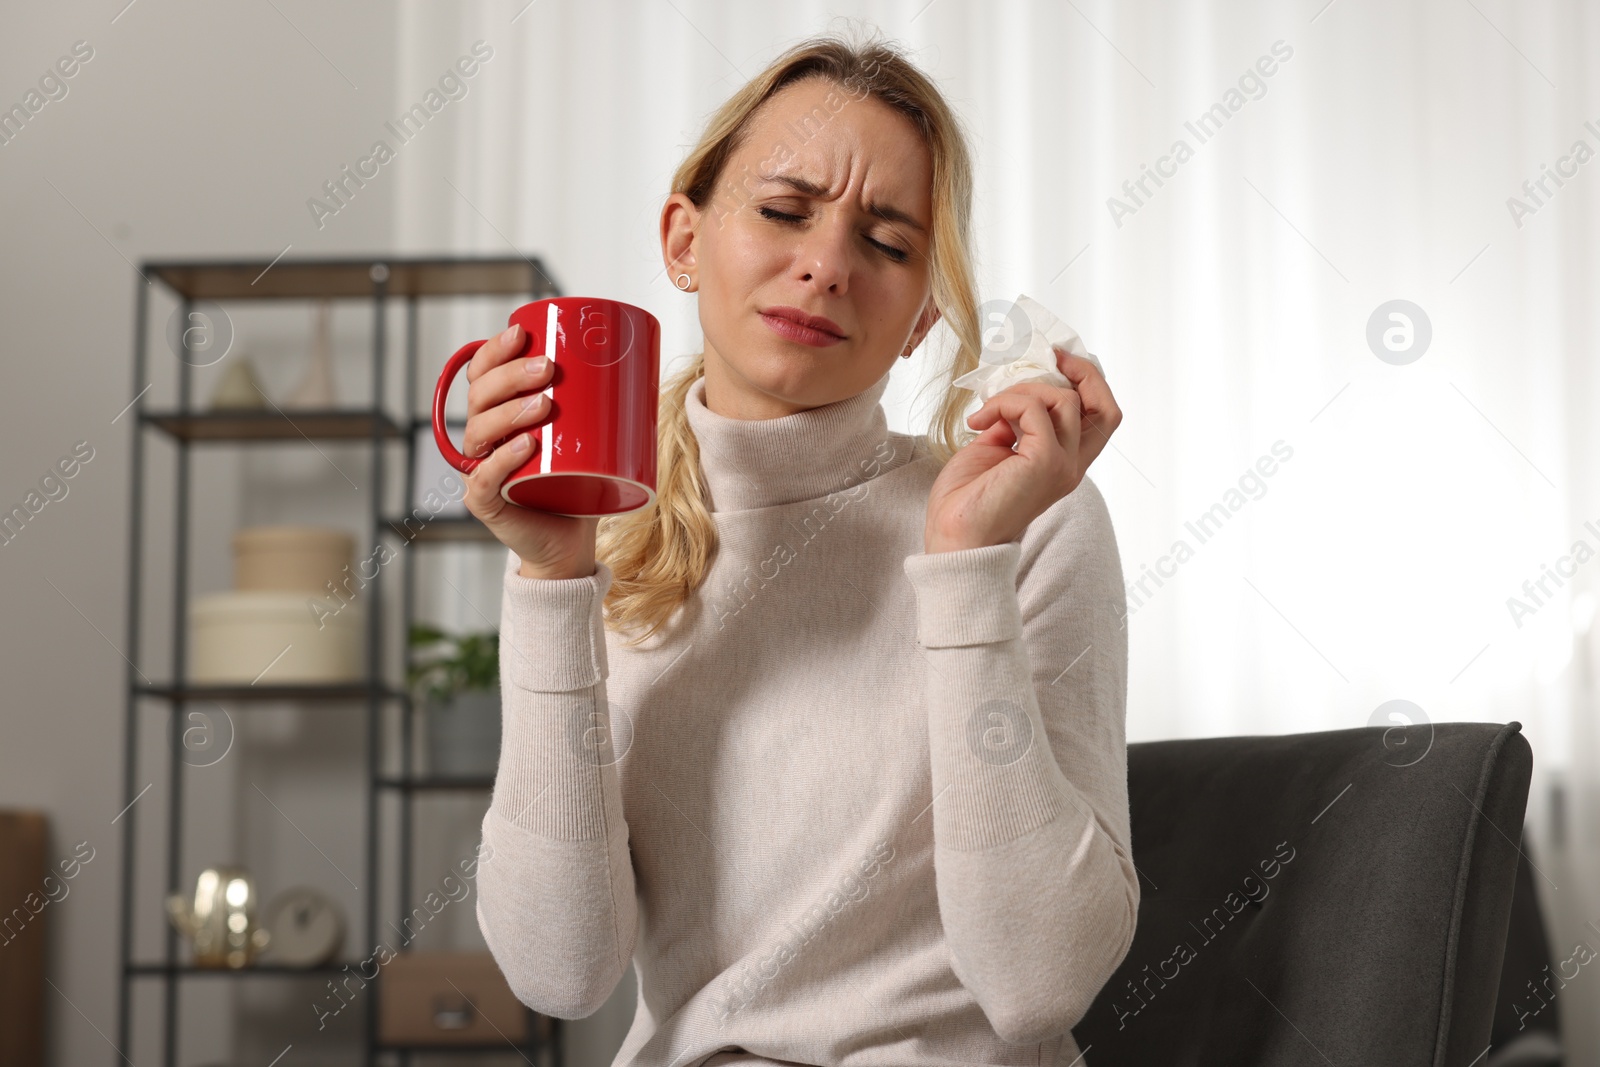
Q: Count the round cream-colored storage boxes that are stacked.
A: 2